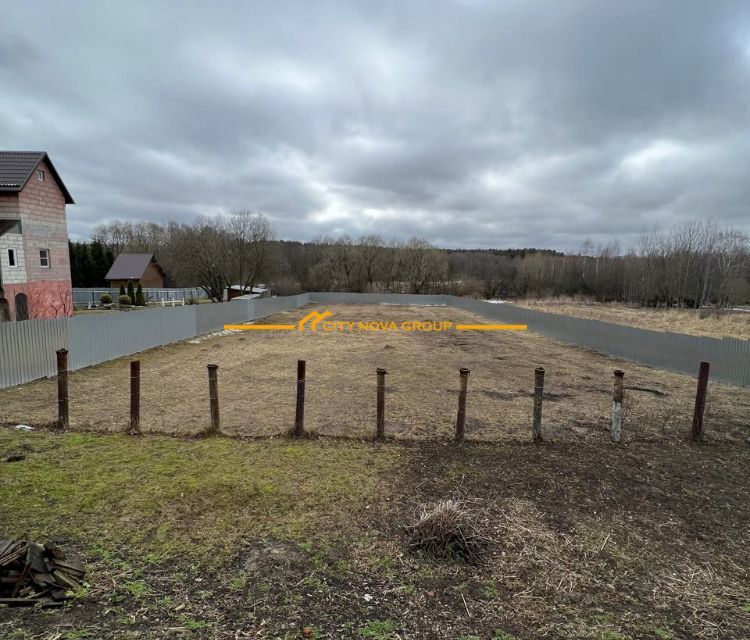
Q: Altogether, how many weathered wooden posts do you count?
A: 9